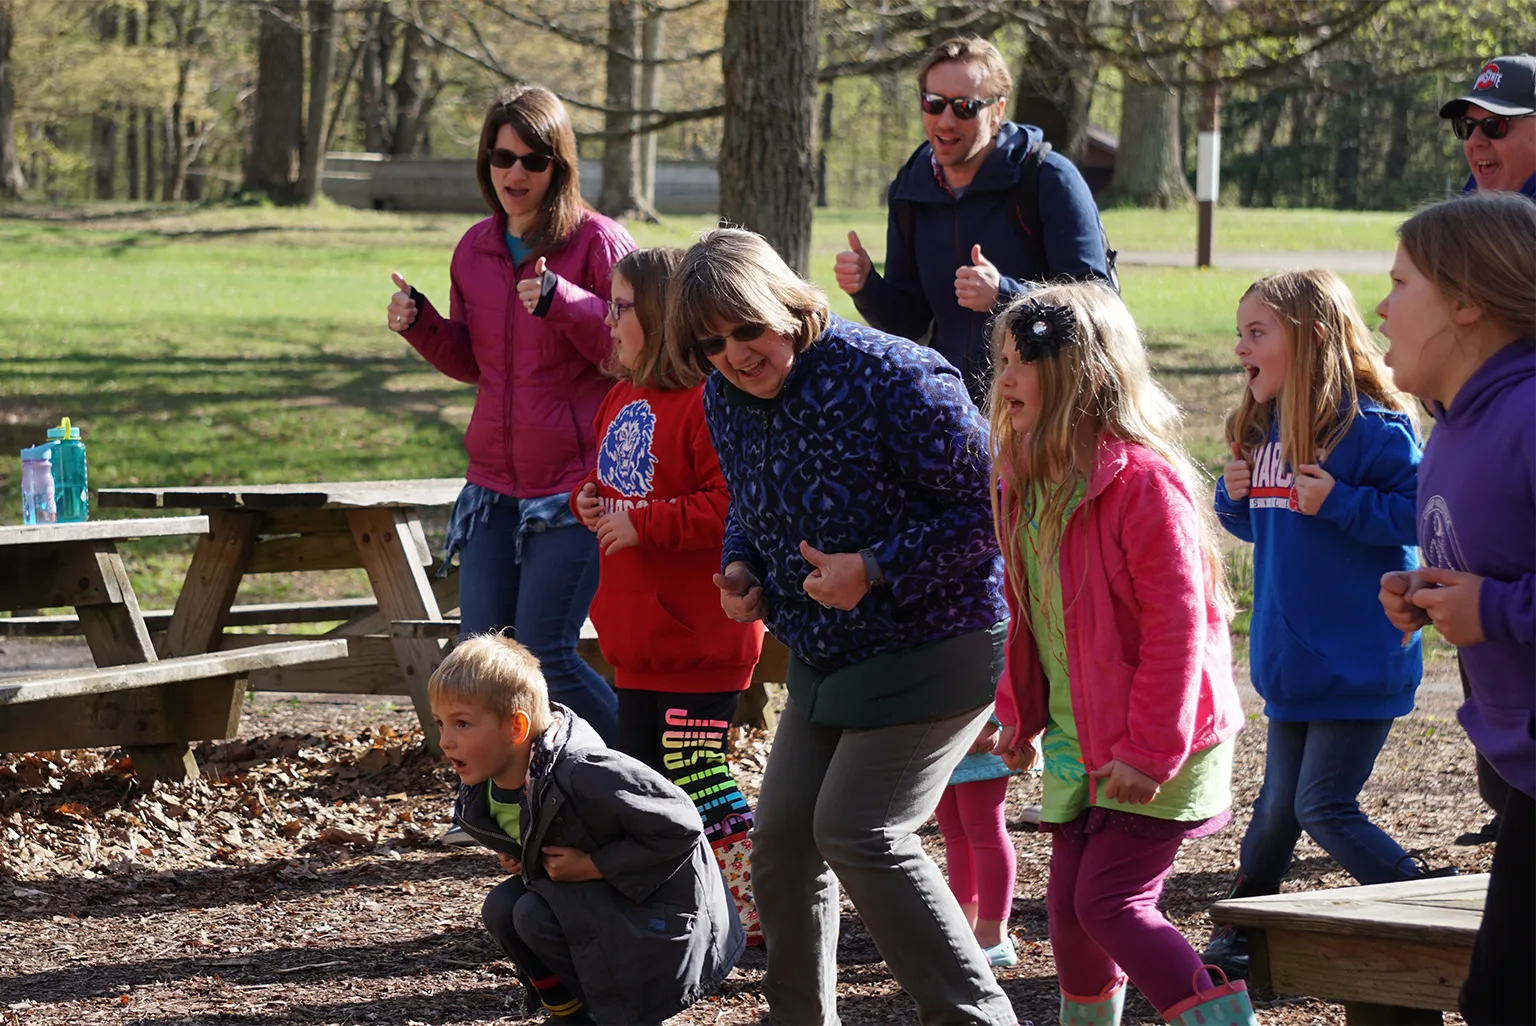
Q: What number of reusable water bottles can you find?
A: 2